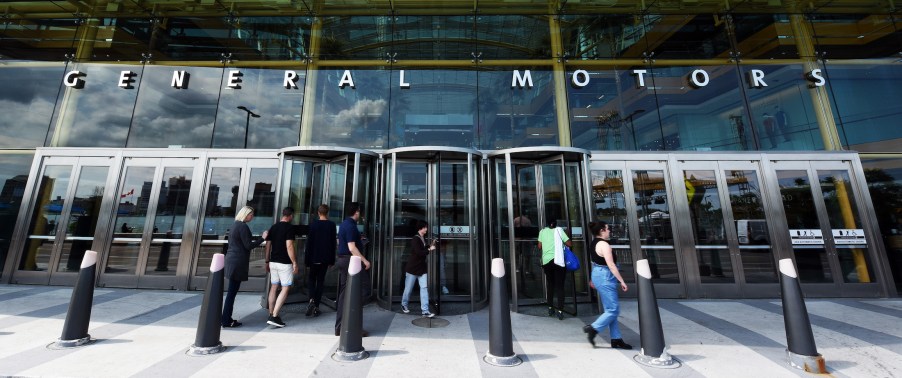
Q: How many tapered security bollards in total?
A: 6